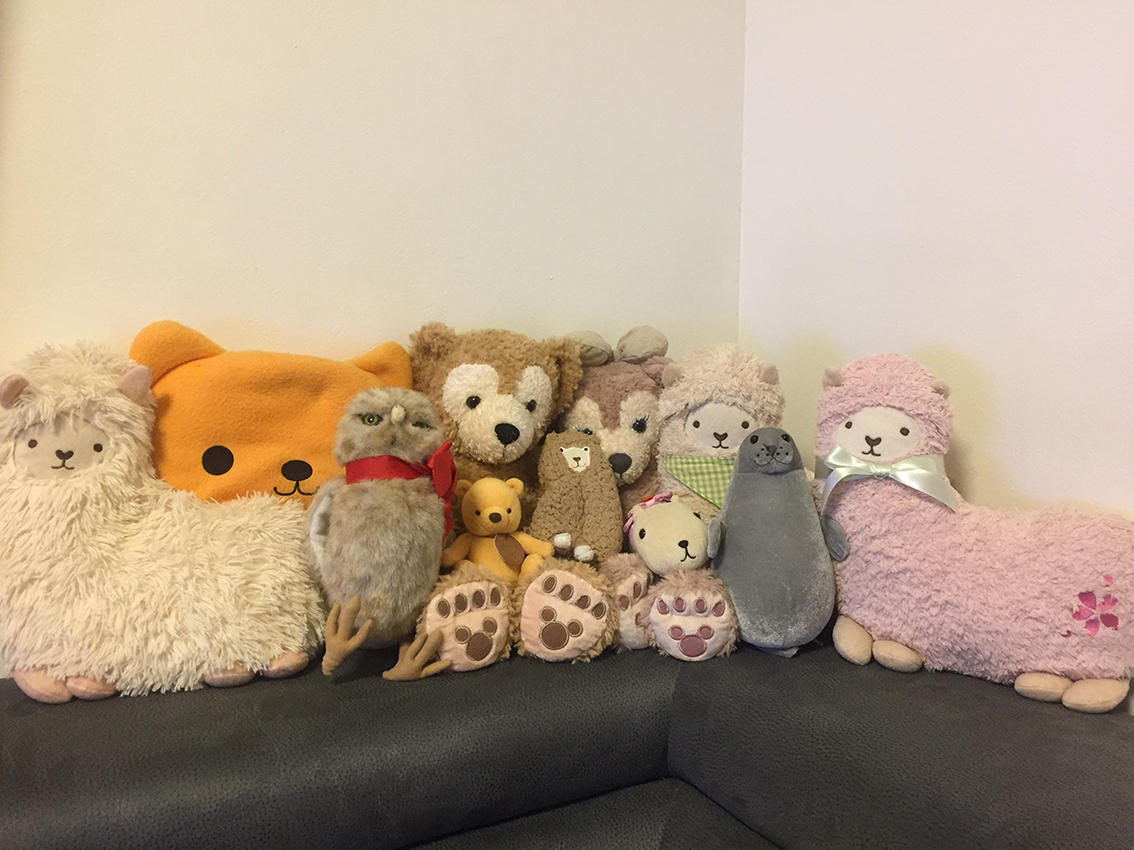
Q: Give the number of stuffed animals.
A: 11